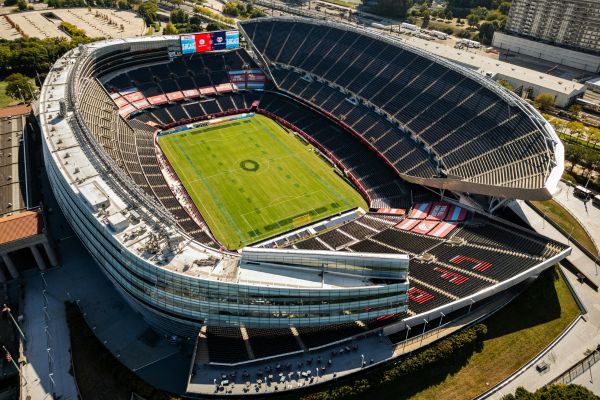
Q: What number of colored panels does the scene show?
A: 4